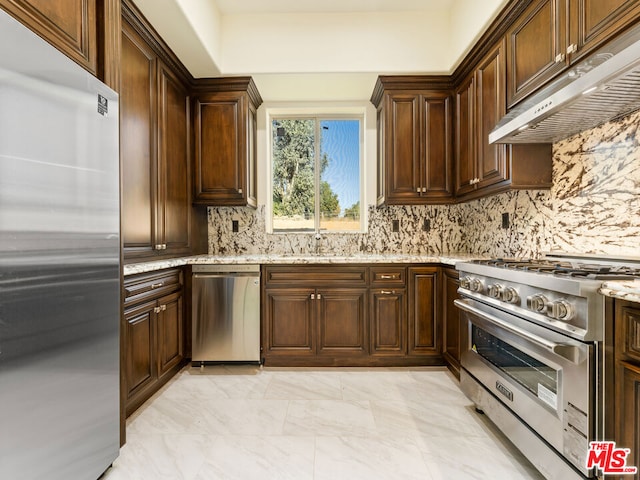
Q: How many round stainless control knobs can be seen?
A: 6